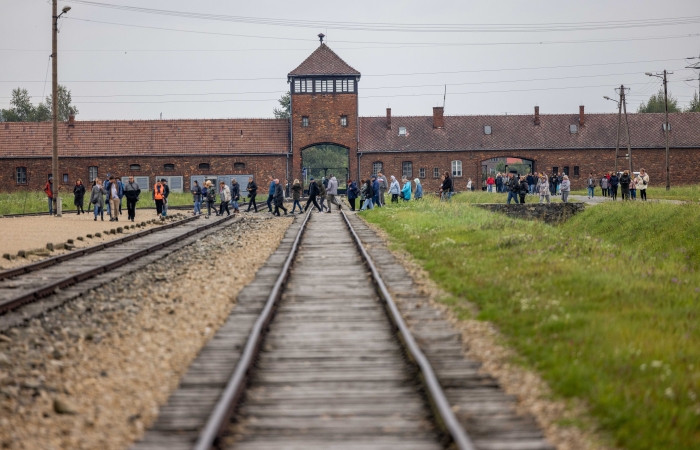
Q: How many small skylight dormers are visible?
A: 4